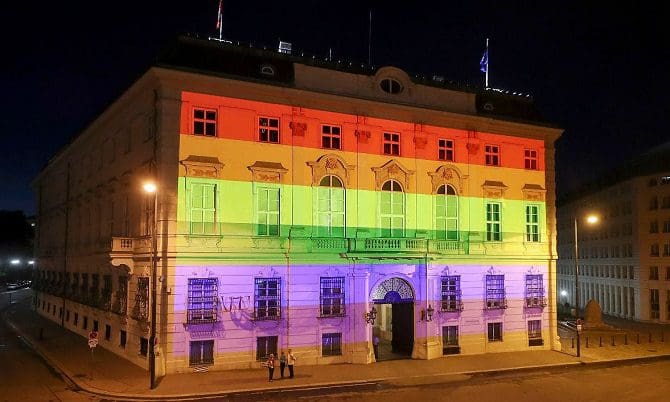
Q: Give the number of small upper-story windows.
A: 7